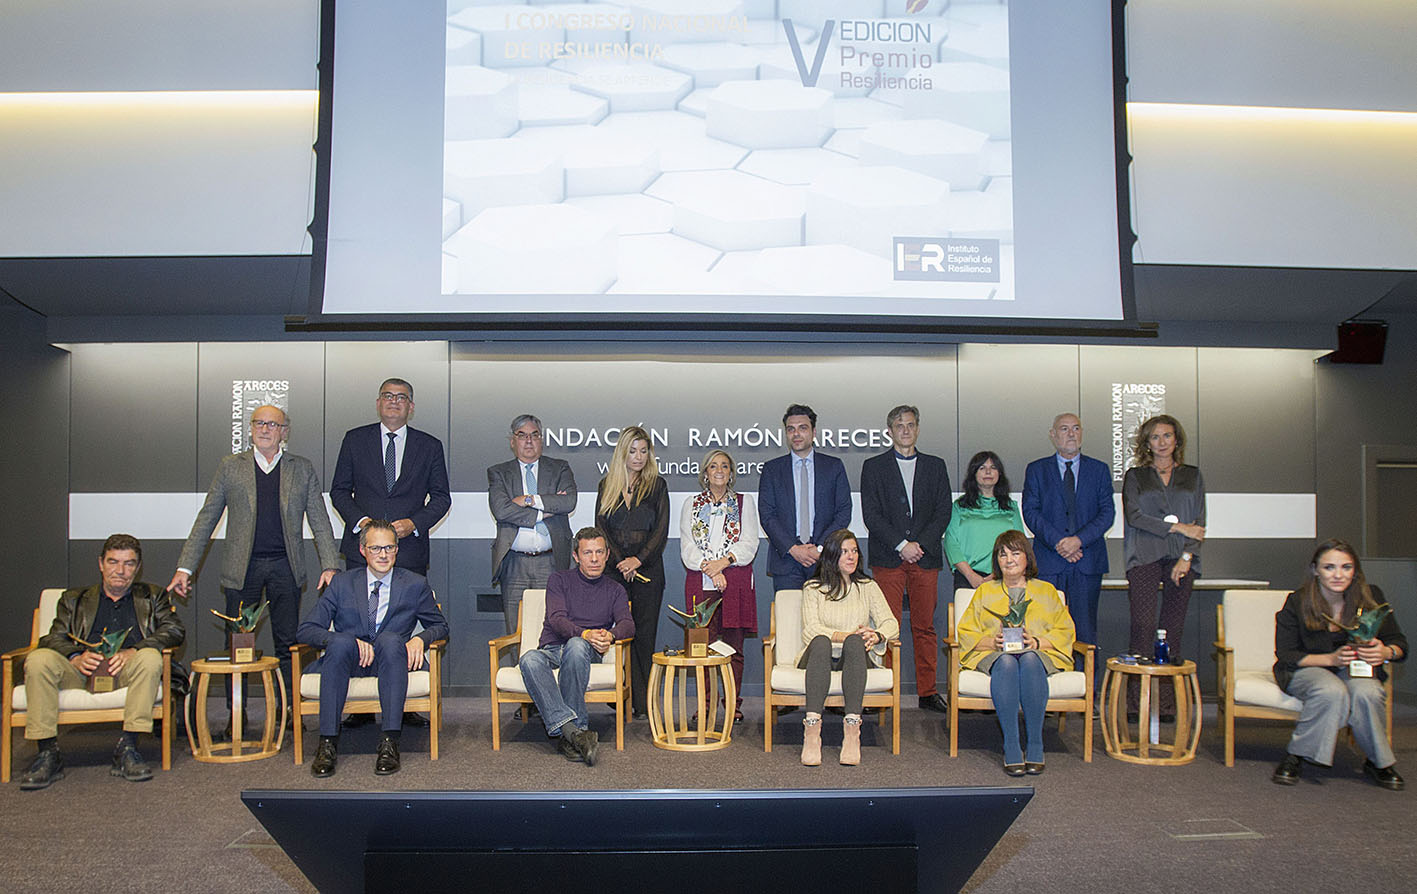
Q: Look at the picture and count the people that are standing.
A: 10